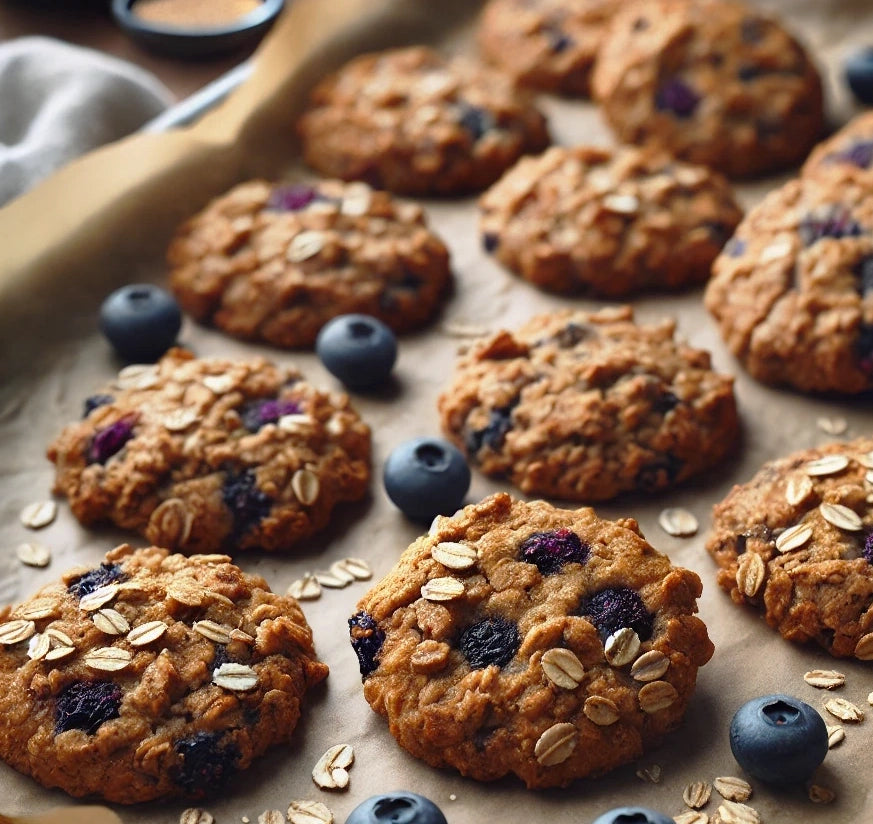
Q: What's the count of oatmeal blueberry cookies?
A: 12